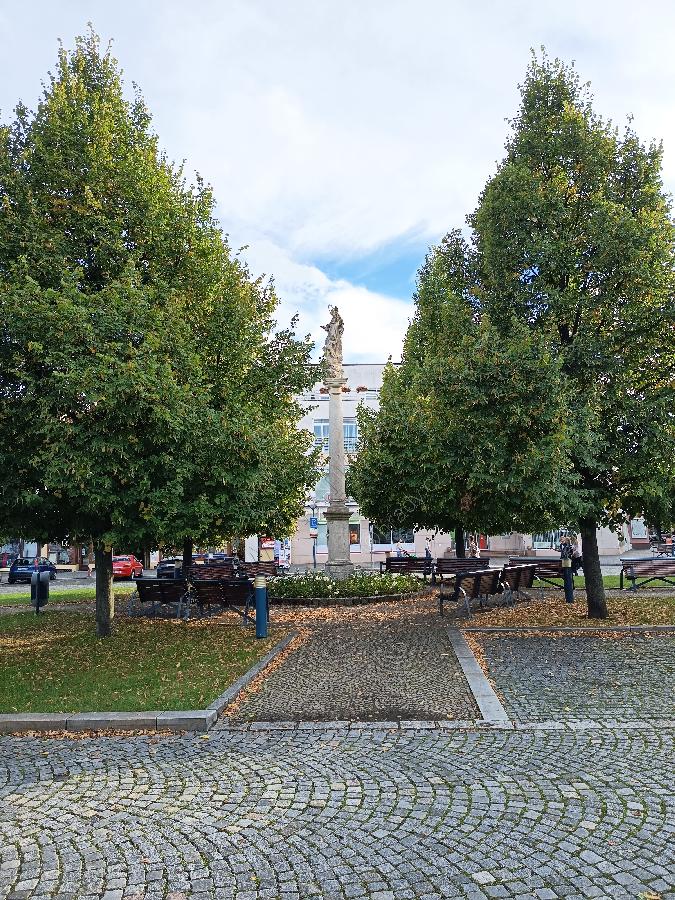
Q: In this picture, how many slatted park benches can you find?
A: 10